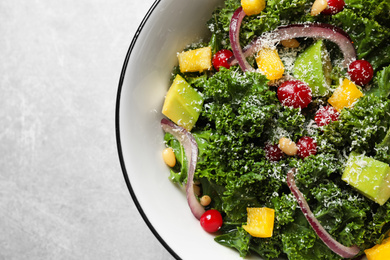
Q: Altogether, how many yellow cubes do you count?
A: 6